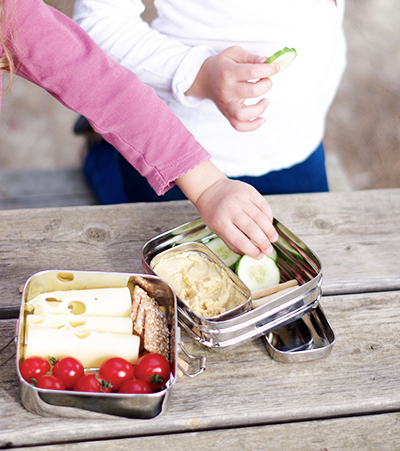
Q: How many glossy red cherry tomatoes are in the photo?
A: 7